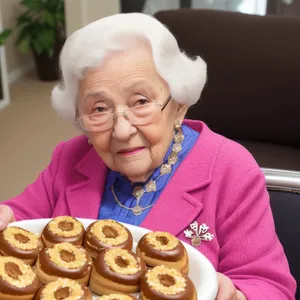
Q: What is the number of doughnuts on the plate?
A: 10